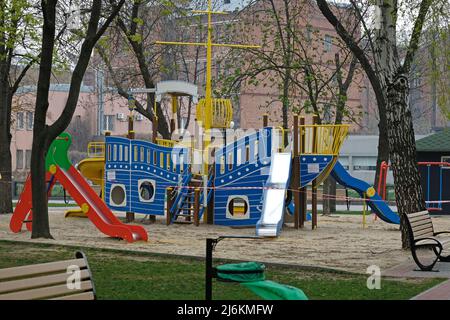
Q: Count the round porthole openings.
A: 3